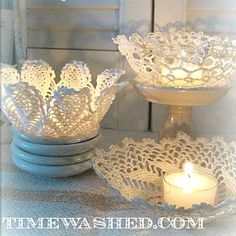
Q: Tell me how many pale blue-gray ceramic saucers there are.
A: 4